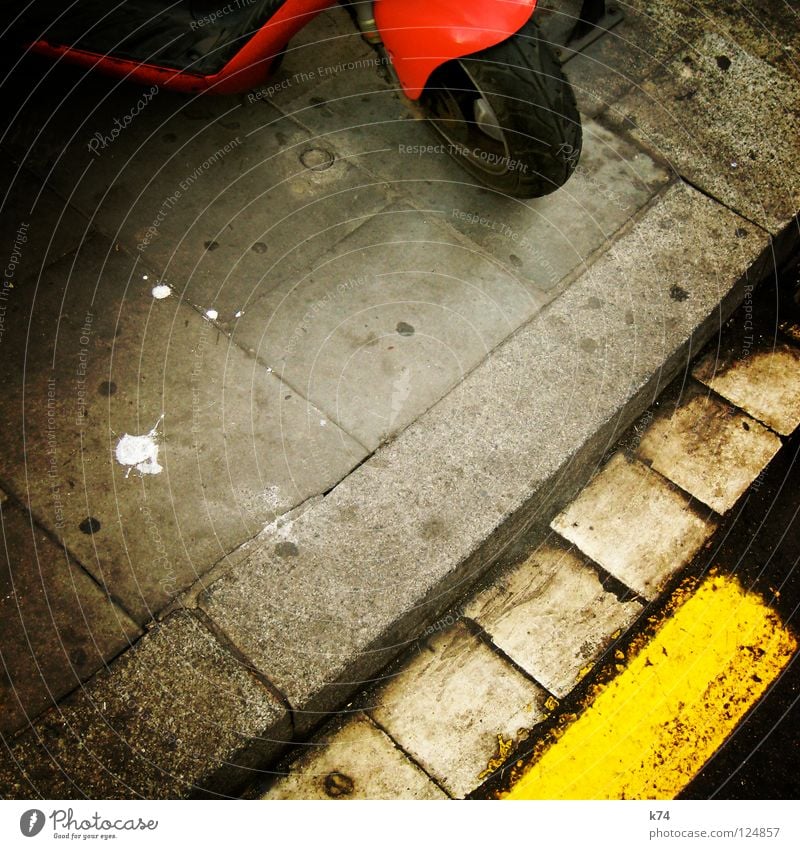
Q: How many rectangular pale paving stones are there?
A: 6